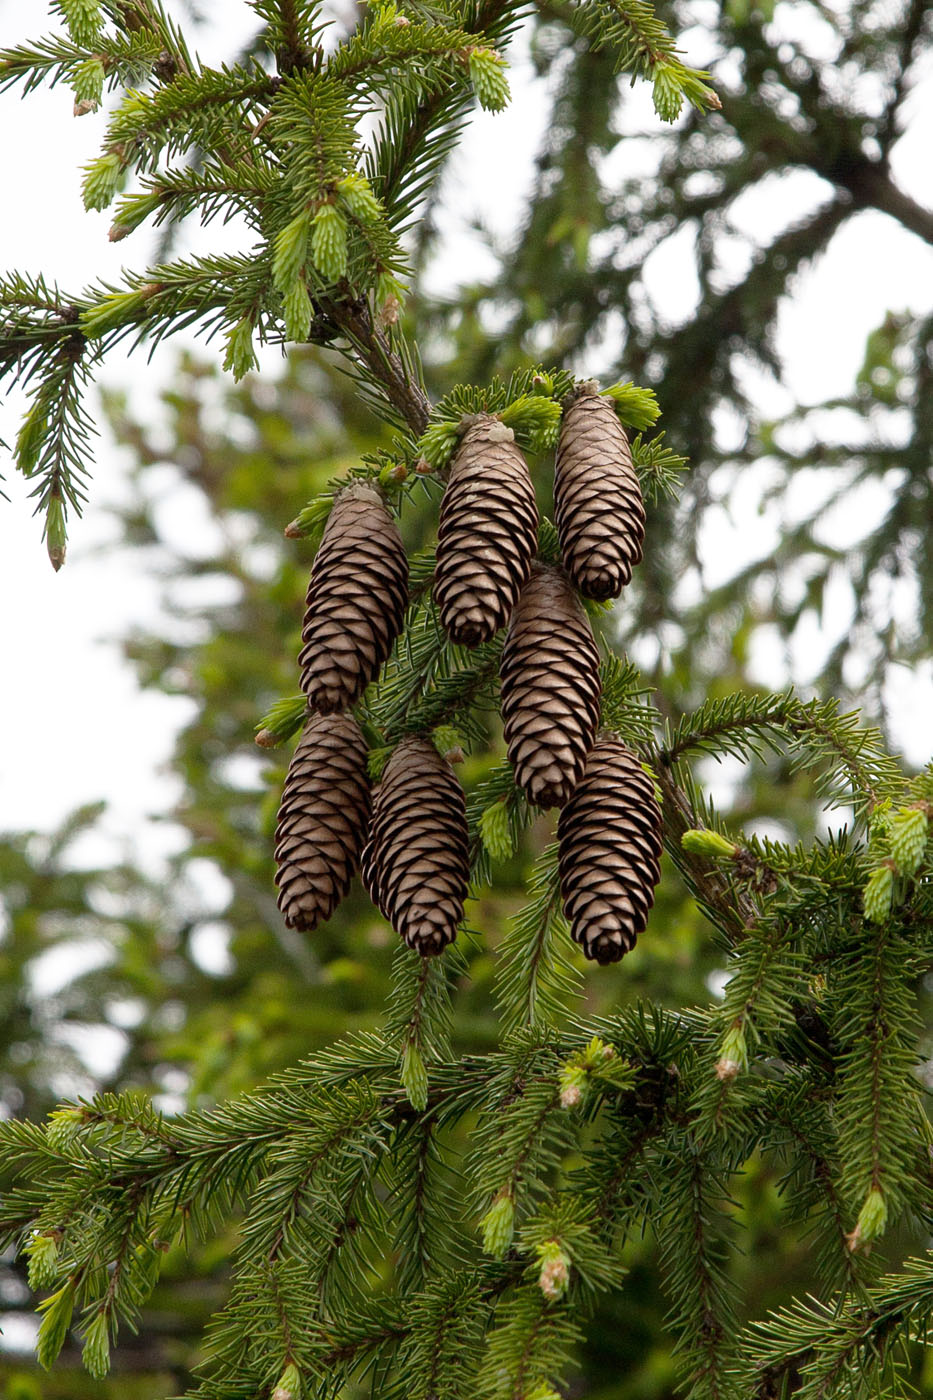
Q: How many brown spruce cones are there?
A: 7